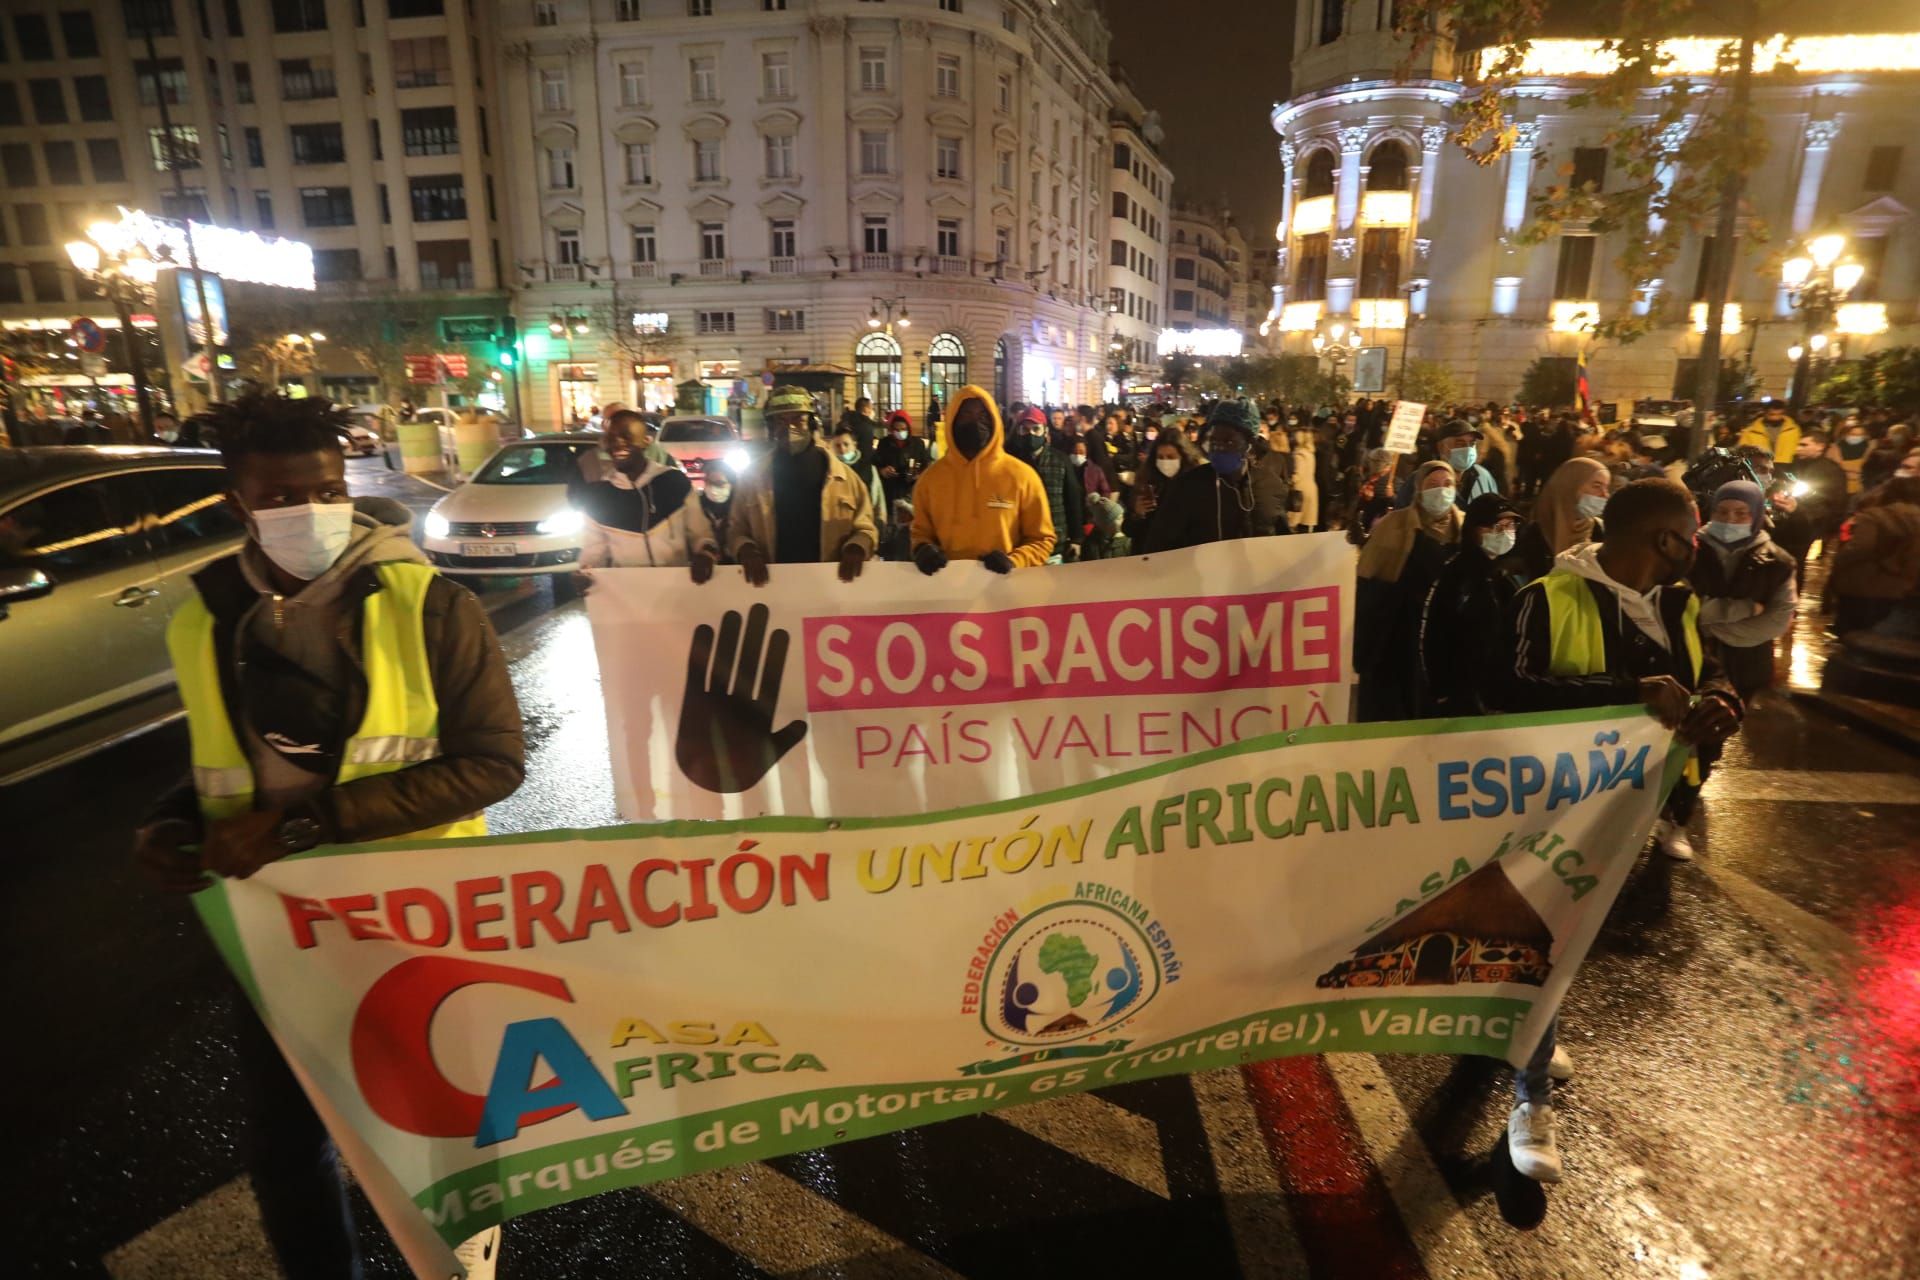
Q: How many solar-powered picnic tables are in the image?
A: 0